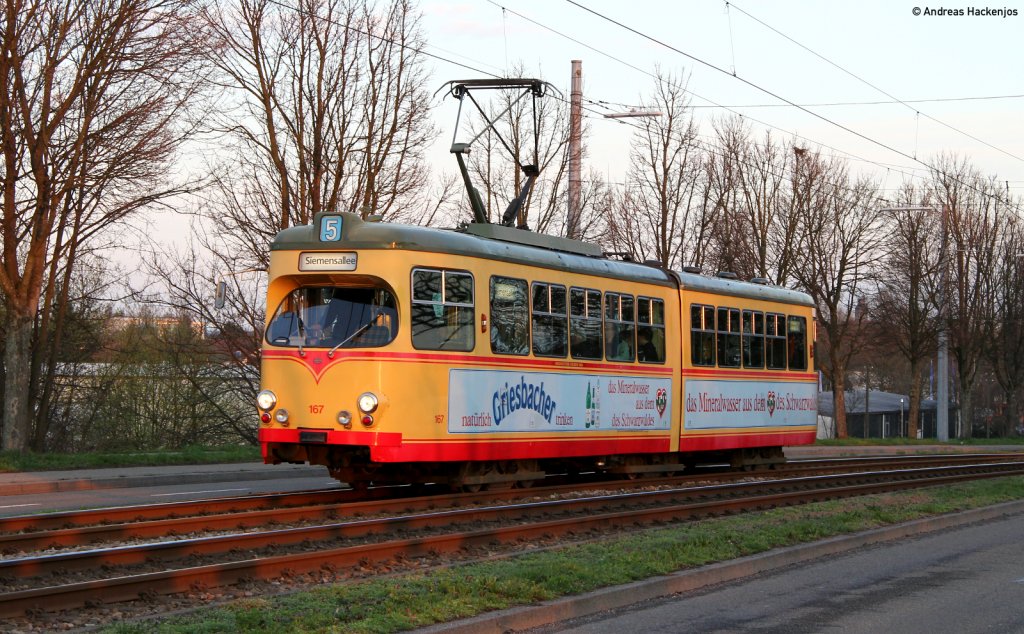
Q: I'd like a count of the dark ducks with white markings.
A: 0